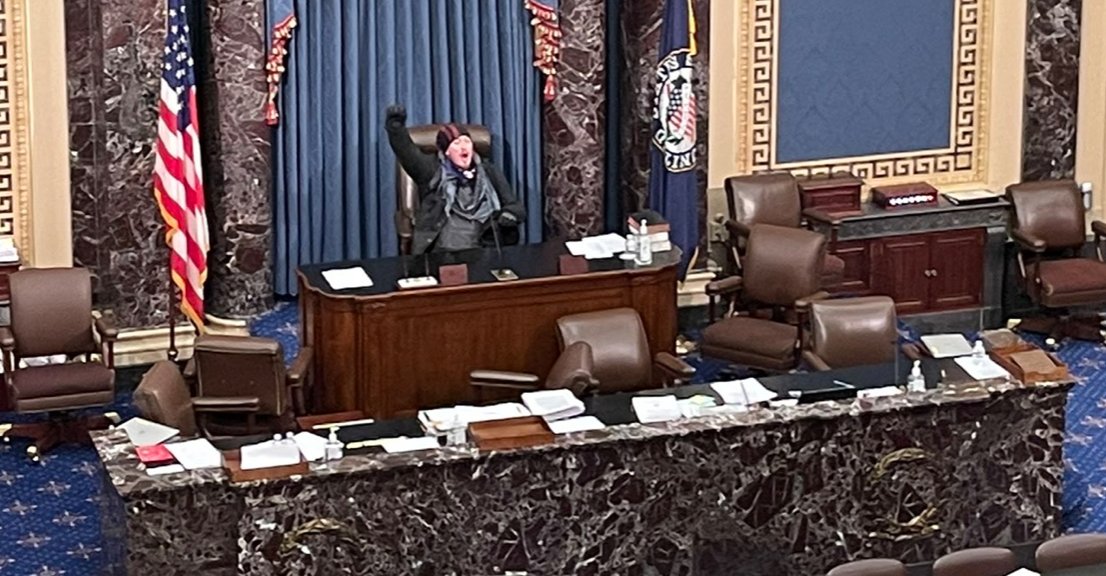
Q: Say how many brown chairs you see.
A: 13